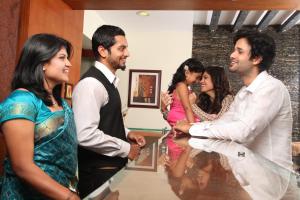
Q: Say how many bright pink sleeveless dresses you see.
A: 1